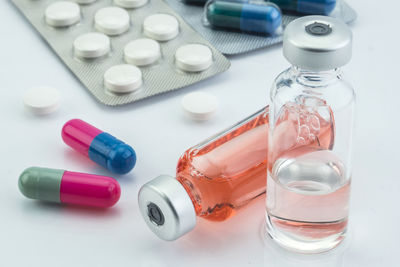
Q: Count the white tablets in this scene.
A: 11